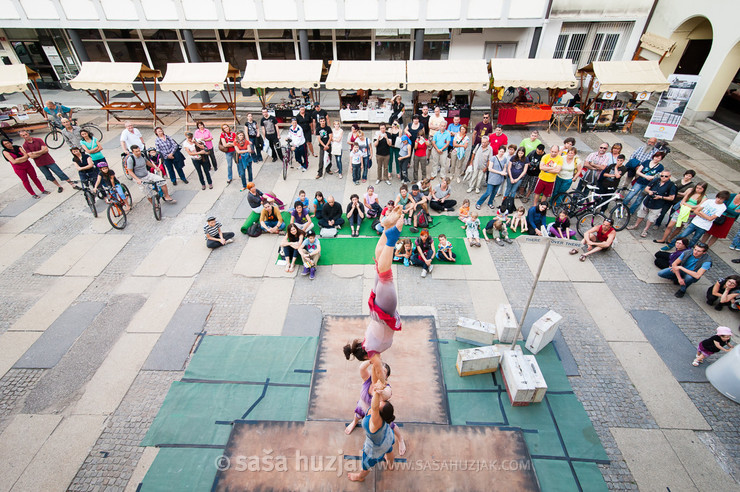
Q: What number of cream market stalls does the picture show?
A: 8